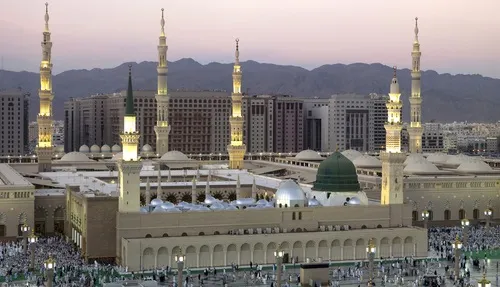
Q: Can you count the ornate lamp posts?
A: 11